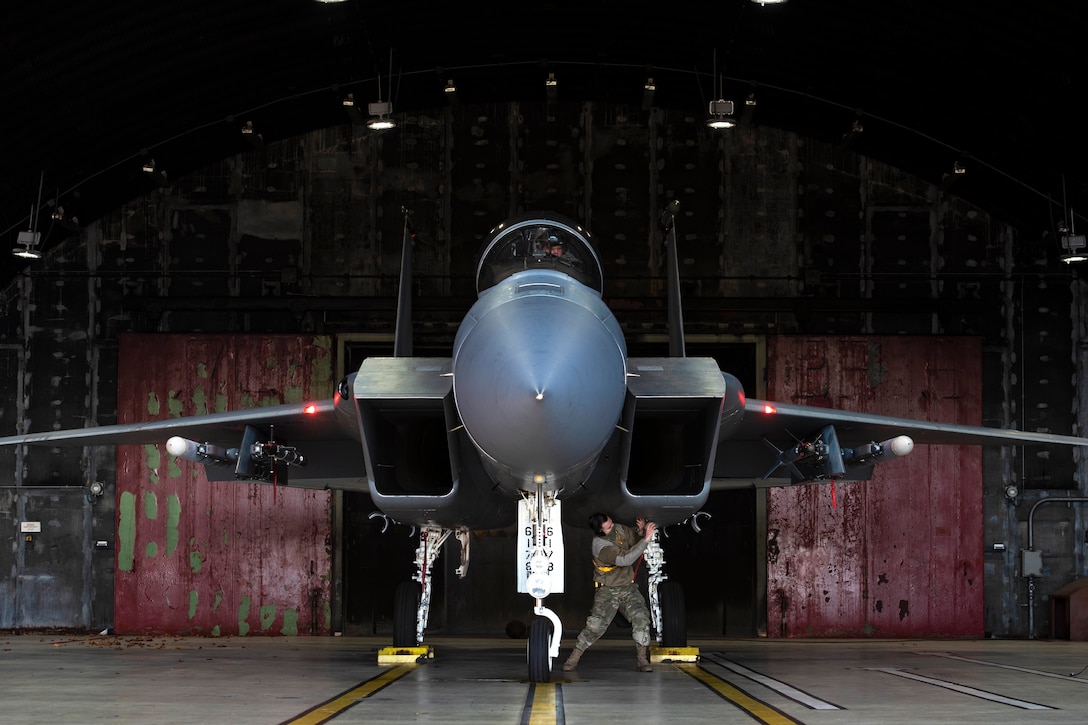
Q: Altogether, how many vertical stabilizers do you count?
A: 2